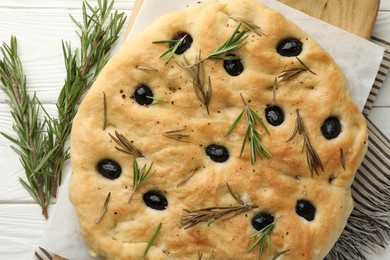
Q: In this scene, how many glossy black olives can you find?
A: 11